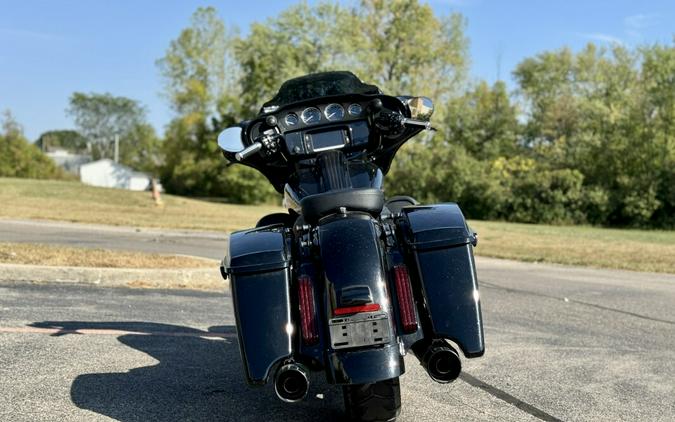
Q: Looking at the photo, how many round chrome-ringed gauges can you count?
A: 4